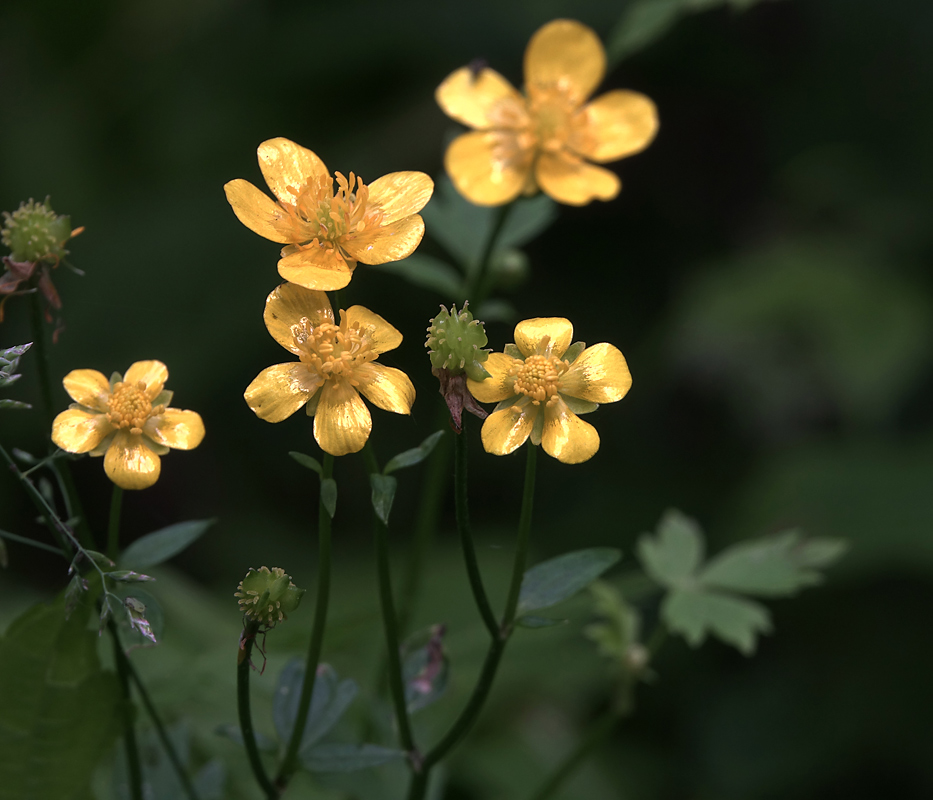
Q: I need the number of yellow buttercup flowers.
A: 5